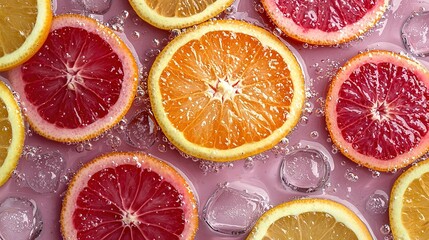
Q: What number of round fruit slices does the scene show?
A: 10